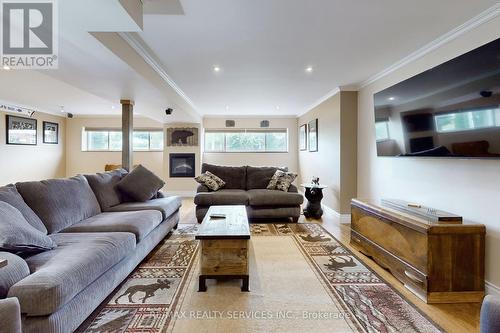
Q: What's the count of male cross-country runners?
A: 0